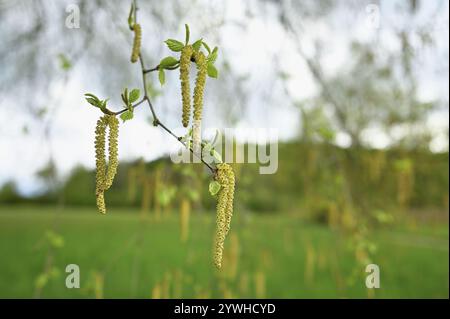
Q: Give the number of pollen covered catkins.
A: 7